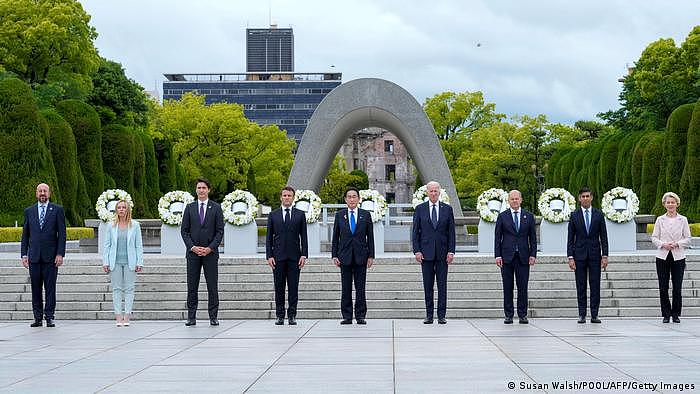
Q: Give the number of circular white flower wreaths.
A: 9